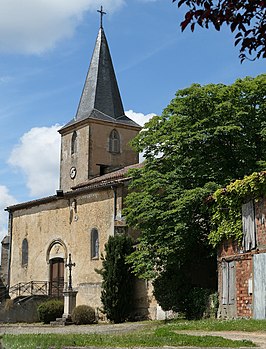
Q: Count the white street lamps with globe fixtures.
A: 0